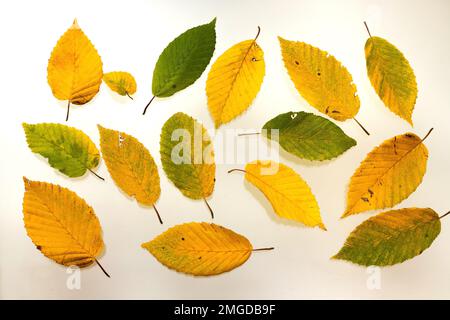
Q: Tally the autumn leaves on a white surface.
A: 15